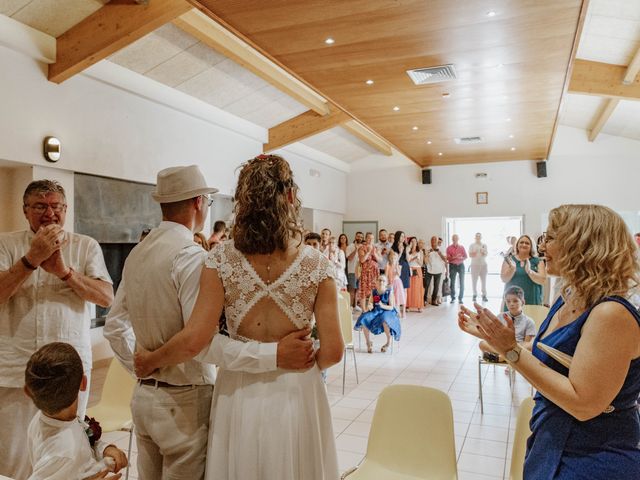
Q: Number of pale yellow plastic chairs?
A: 5